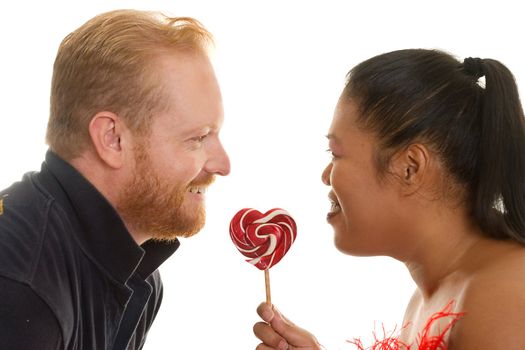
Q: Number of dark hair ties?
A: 1